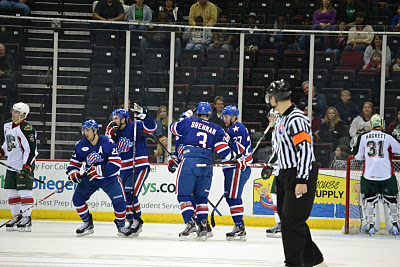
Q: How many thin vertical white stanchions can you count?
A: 6